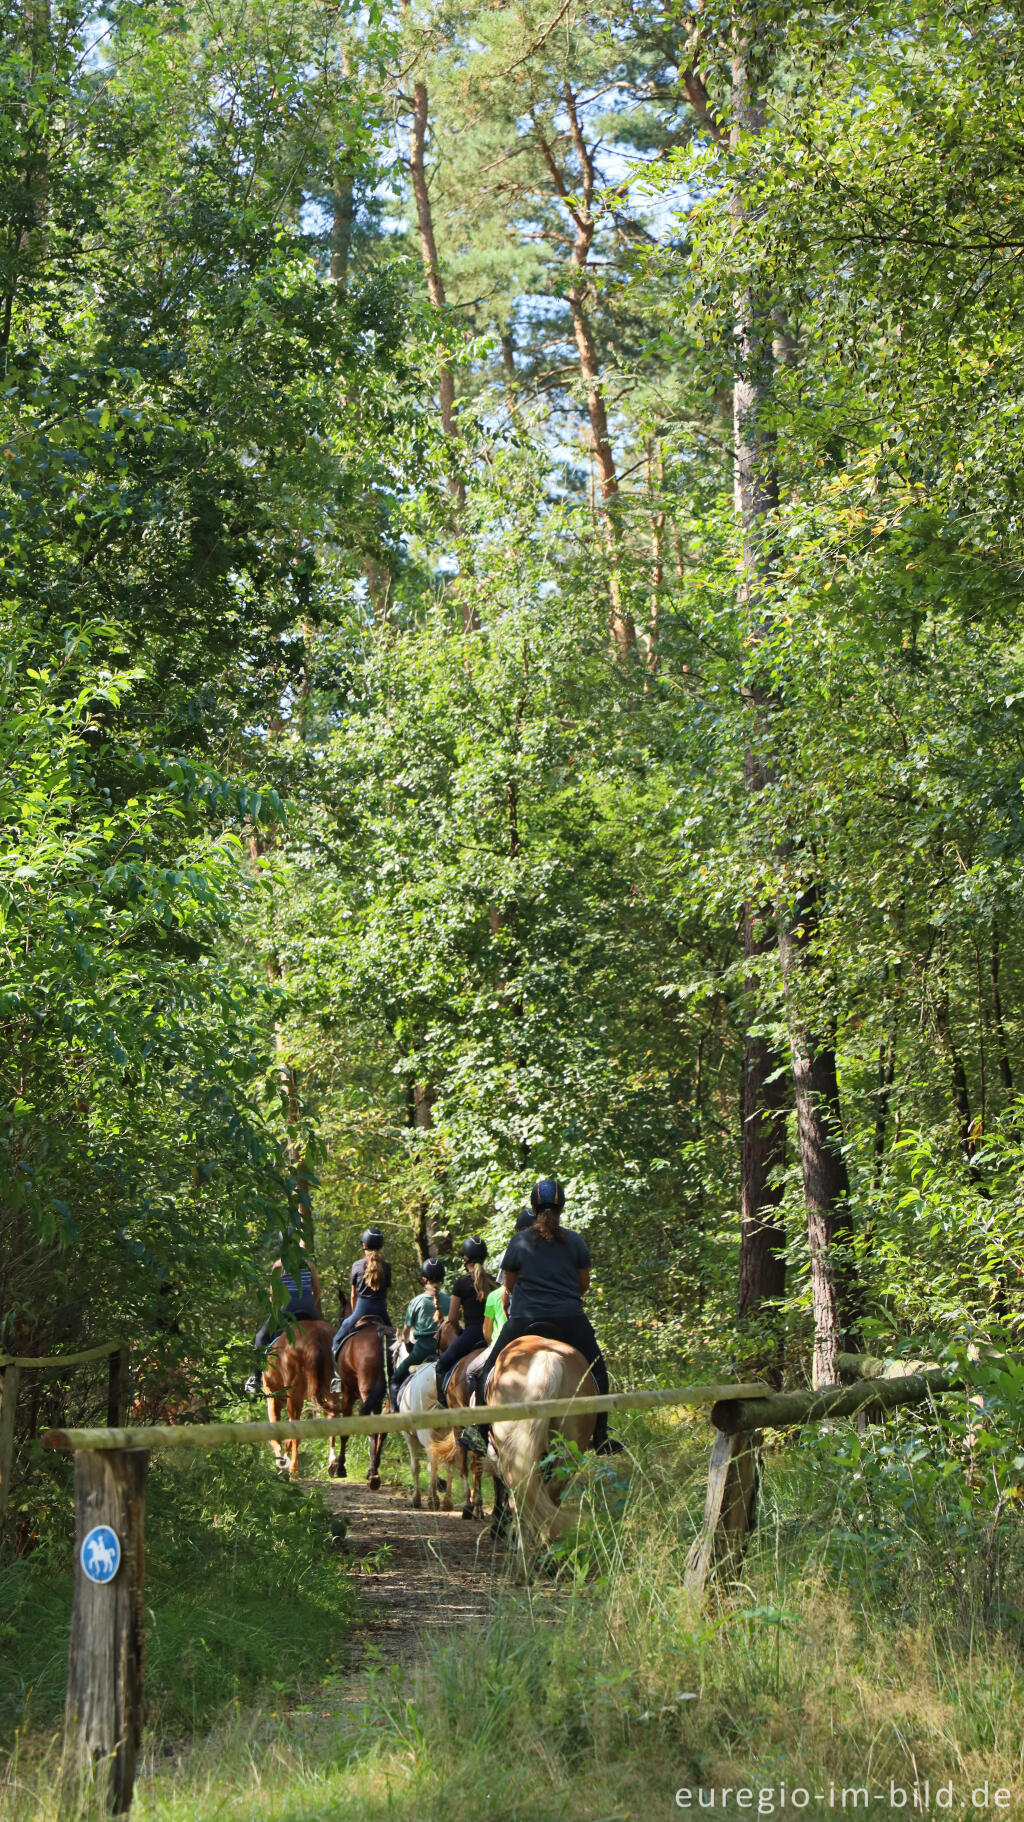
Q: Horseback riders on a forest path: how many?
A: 7